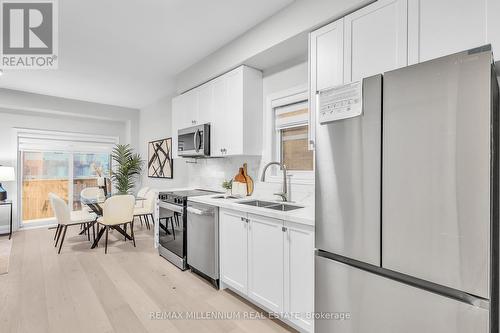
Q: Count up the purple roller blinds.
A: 0